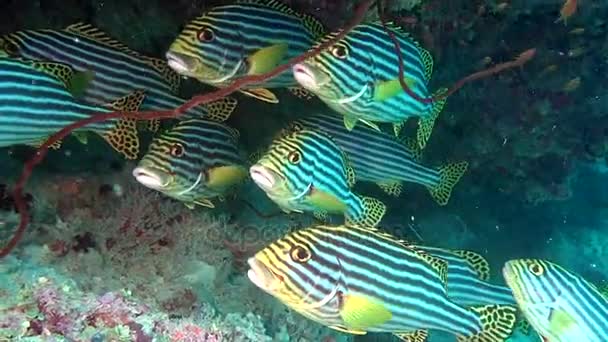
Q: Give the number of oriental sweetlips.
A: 10